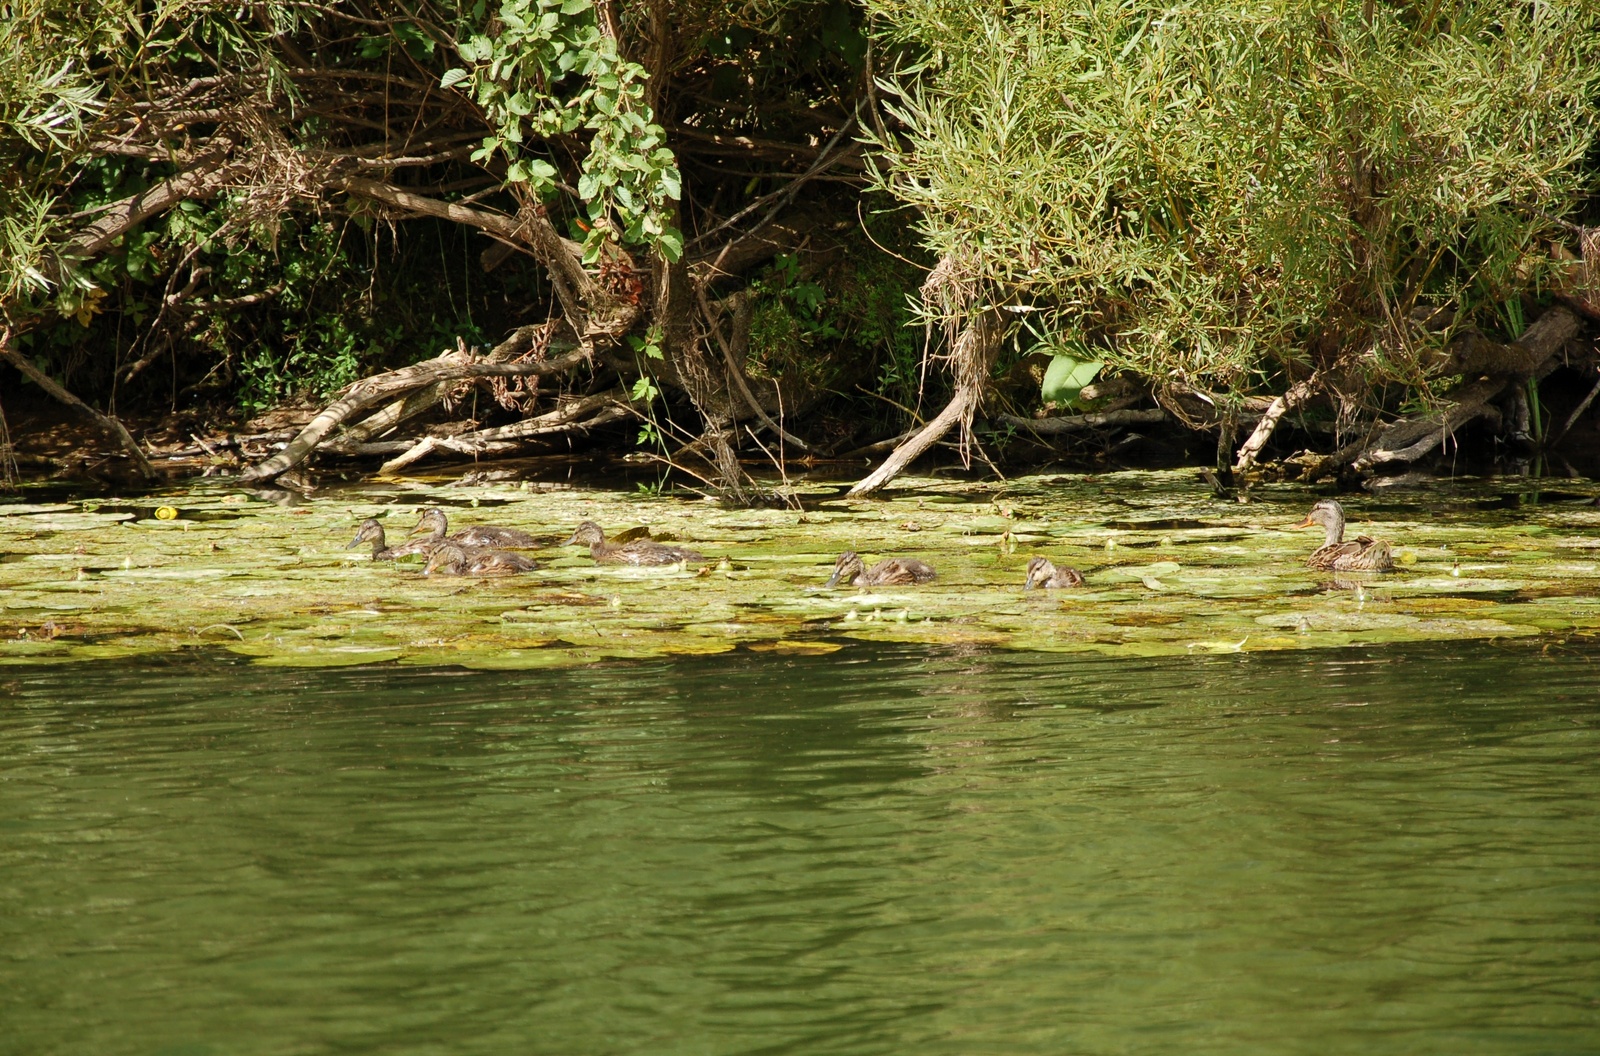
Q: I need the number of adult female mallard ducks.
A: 1